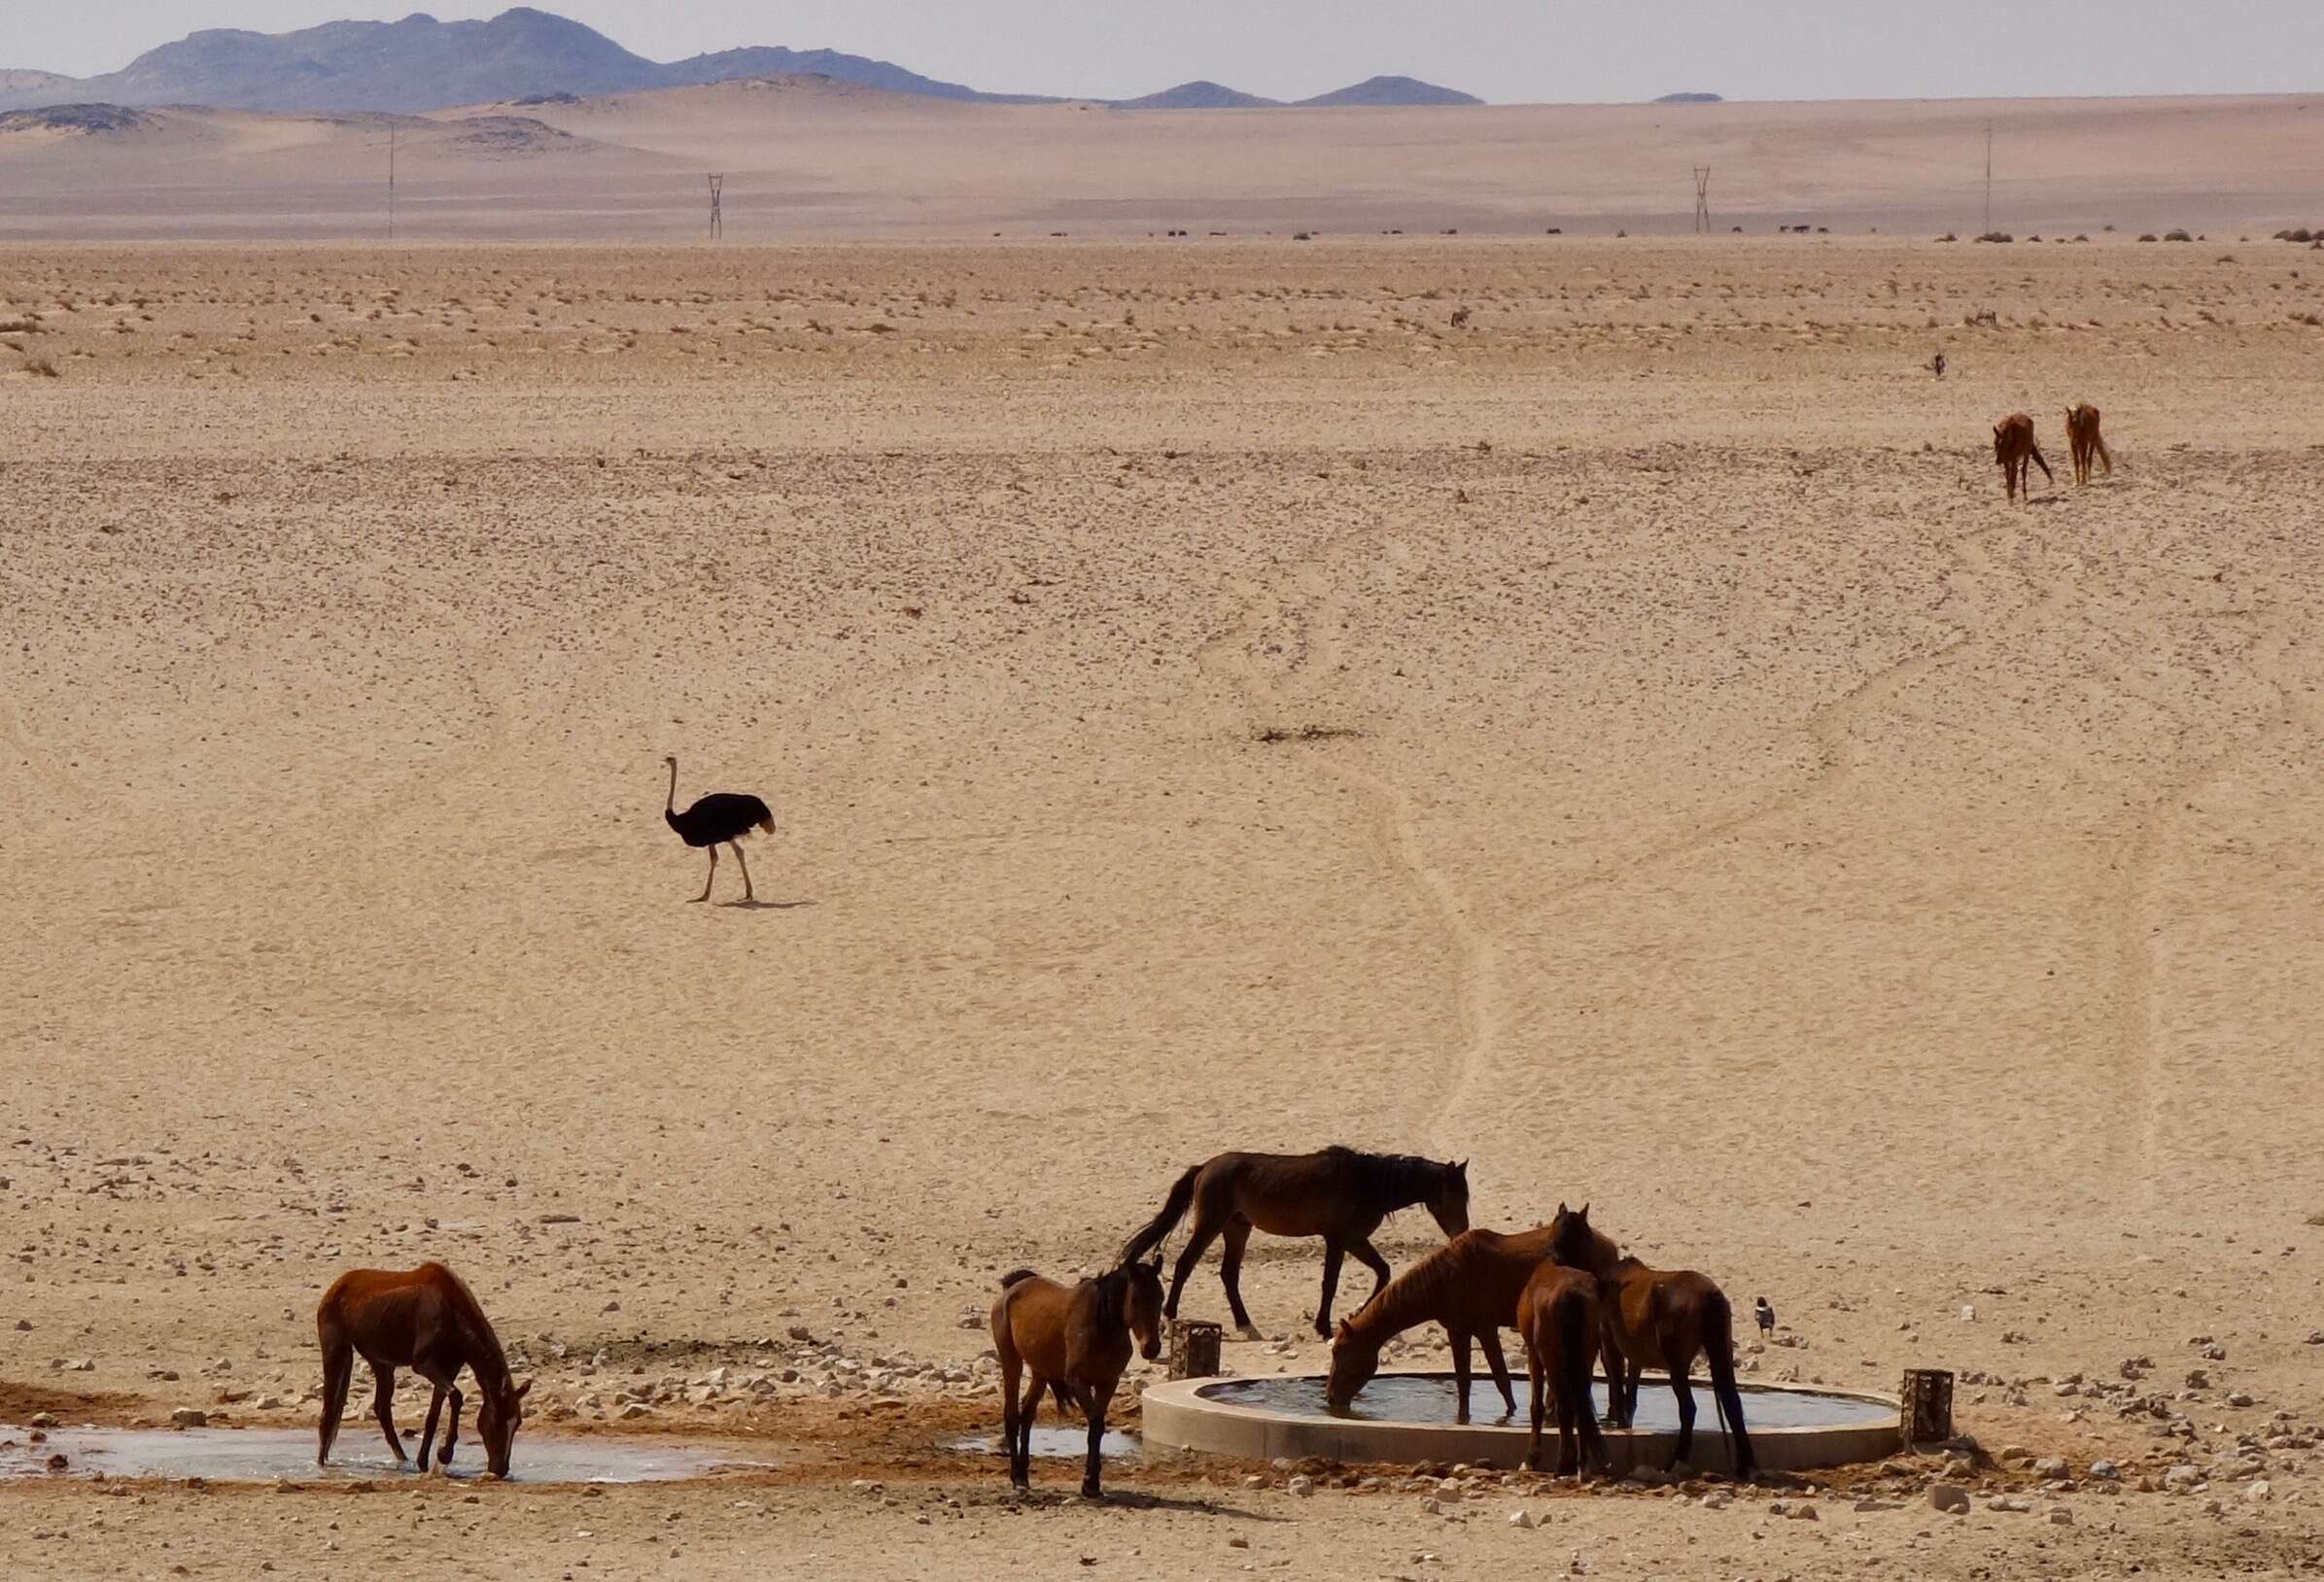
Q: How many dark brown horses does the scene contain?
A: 1